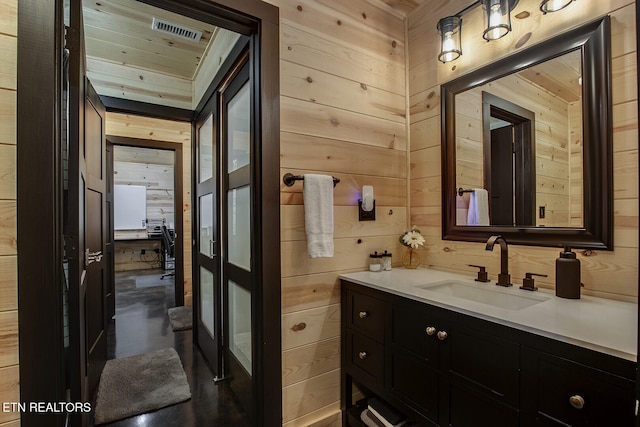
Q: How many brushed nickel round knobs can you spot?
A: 5